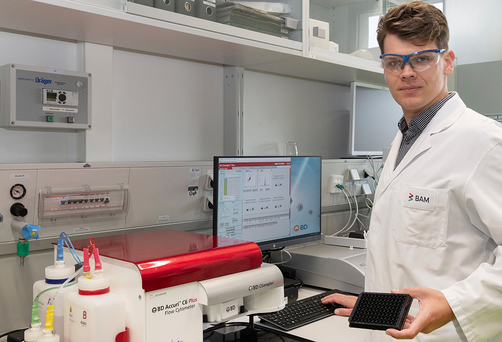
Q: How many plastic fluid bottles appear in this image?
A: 4